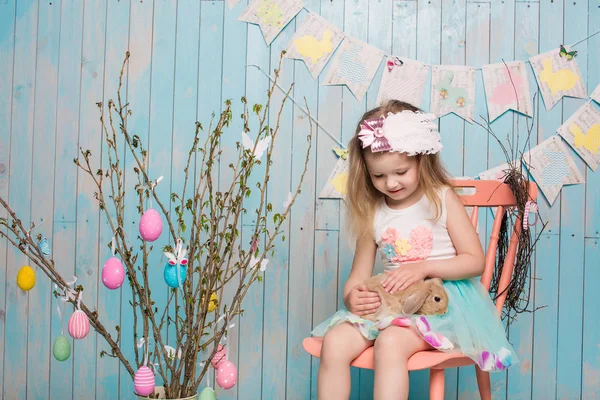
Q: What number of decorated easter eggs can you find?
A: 11